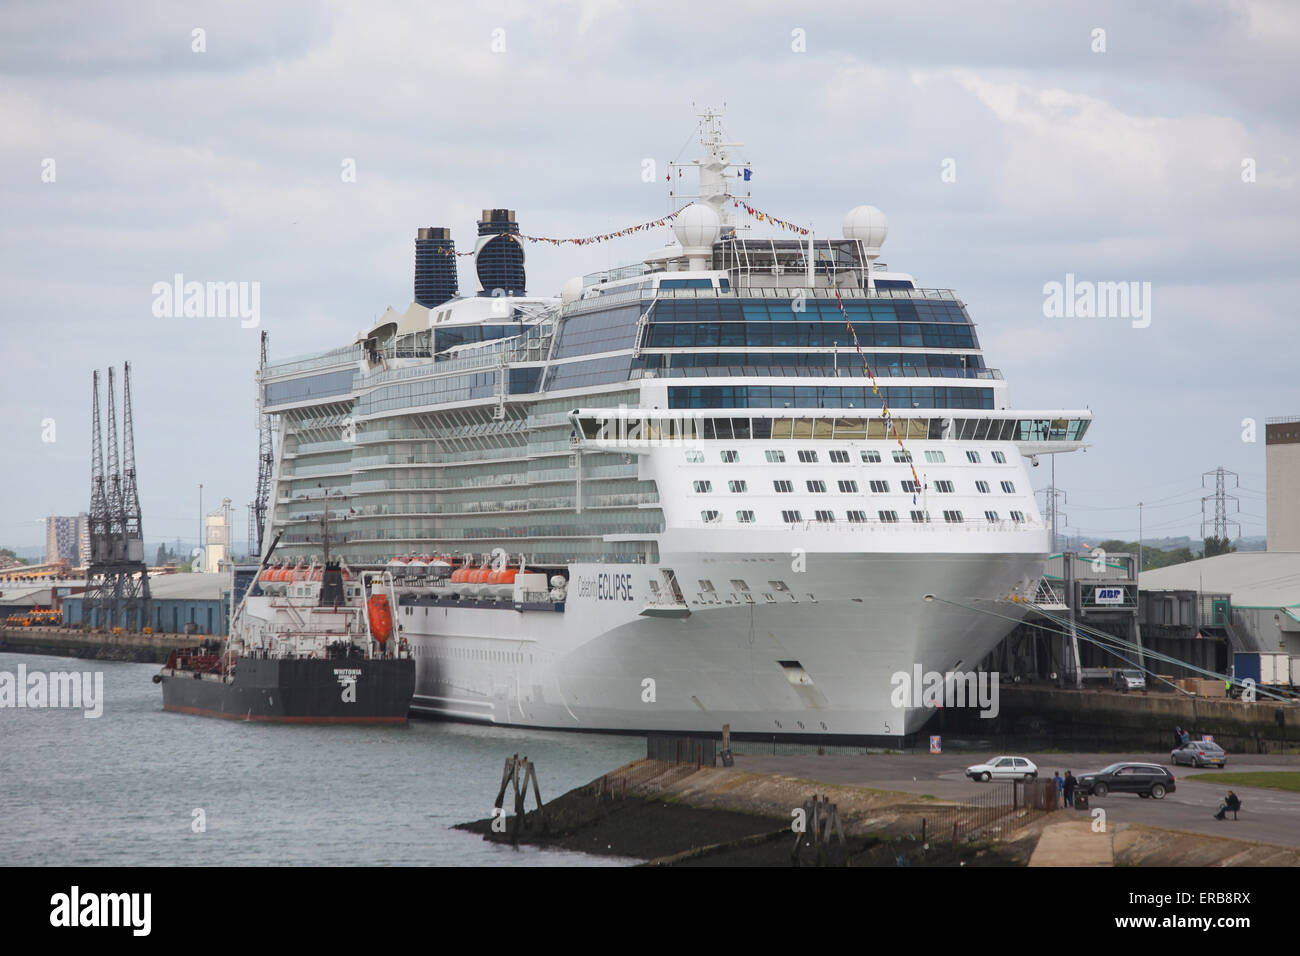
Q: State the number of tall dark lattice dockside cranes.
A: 4